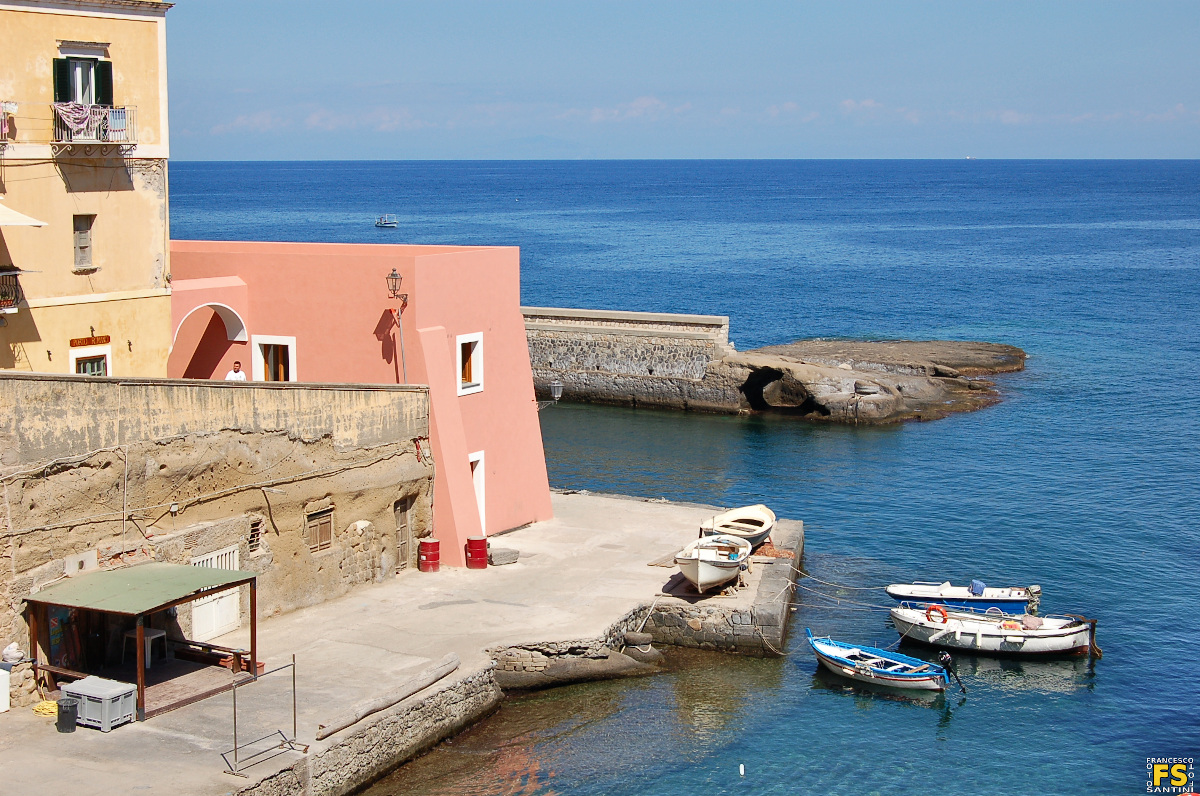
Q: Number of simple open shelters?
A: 1